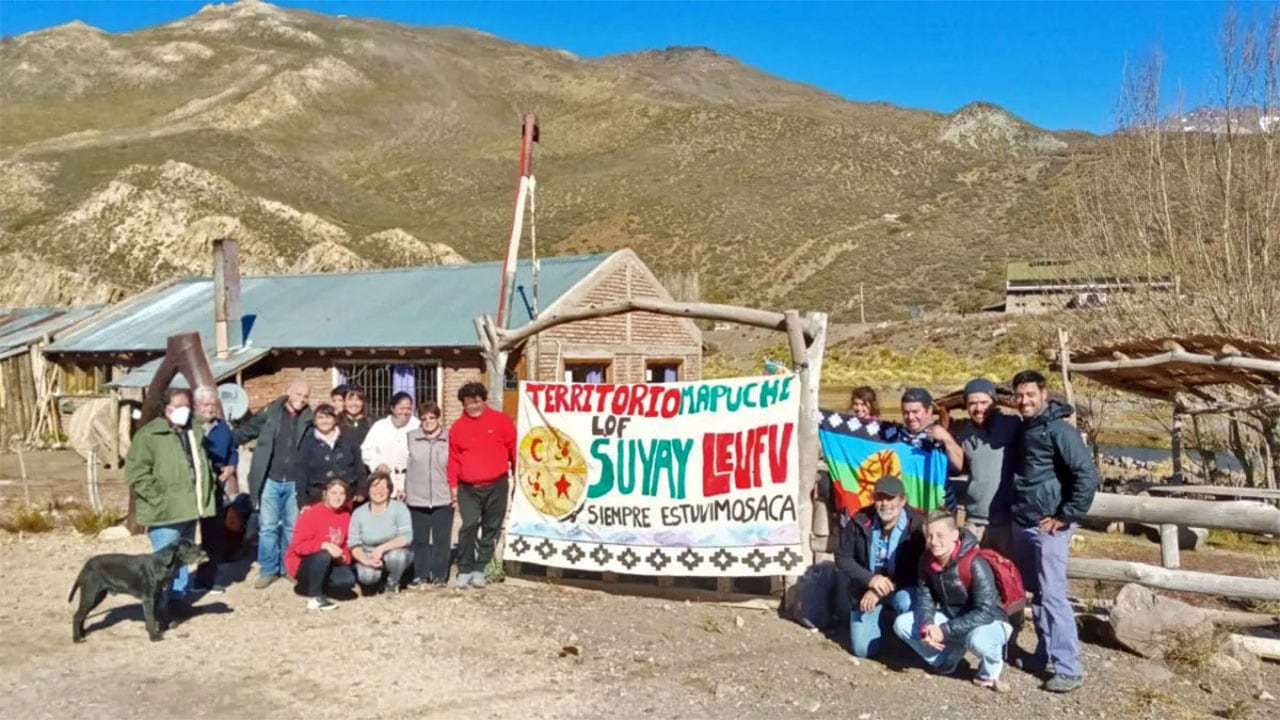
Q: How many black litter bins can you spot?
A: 0